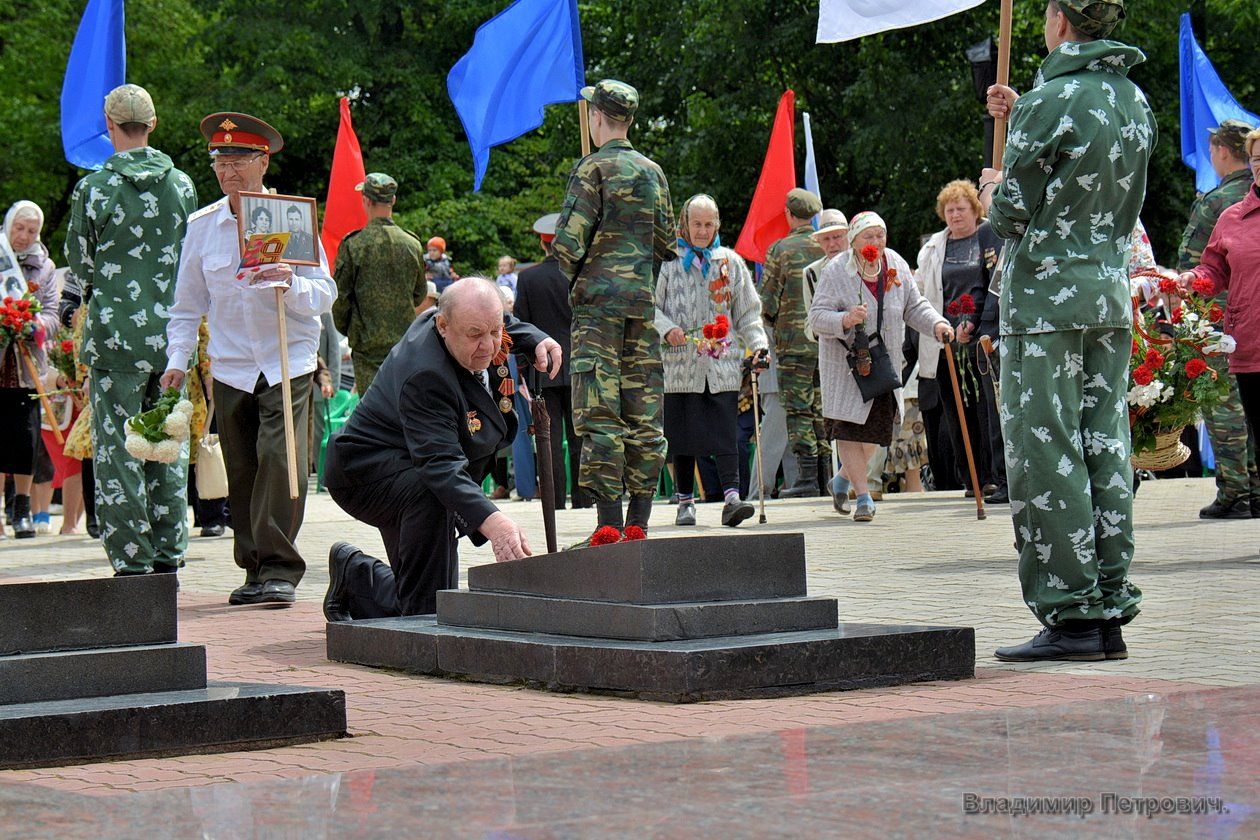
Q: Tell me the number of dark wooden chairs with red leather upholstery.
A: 0